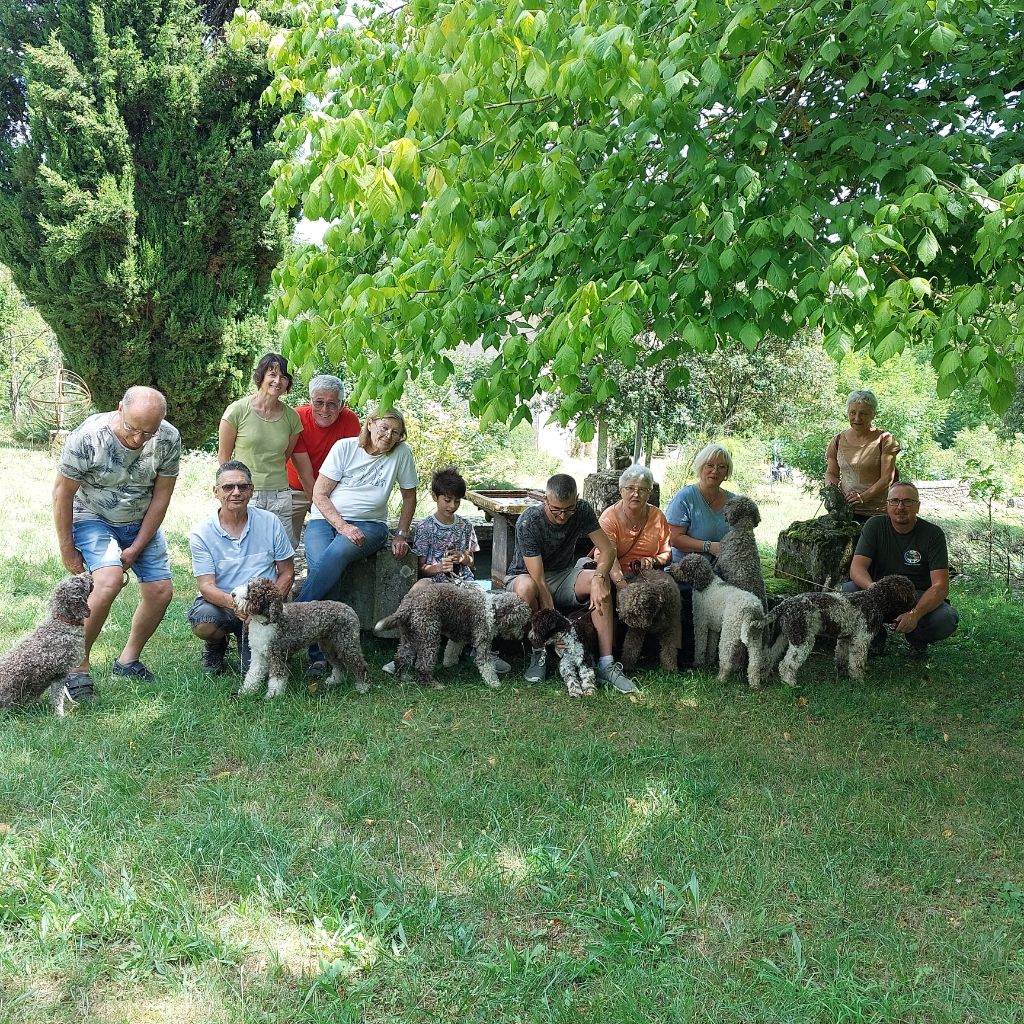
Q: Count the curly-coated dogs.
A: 8